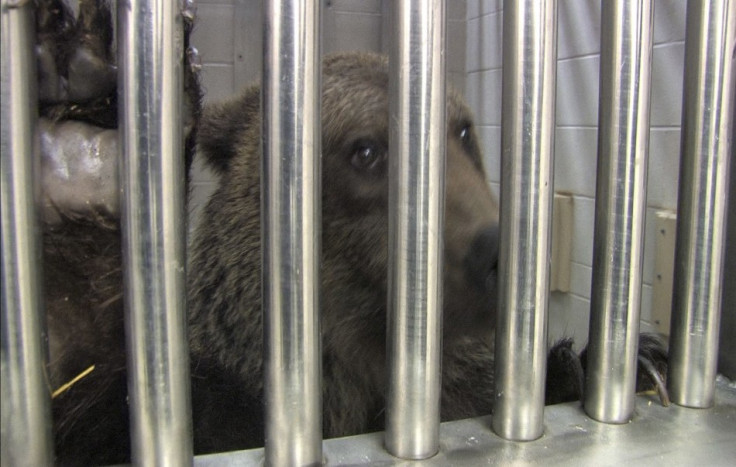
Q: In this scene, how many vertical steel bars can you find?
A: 7